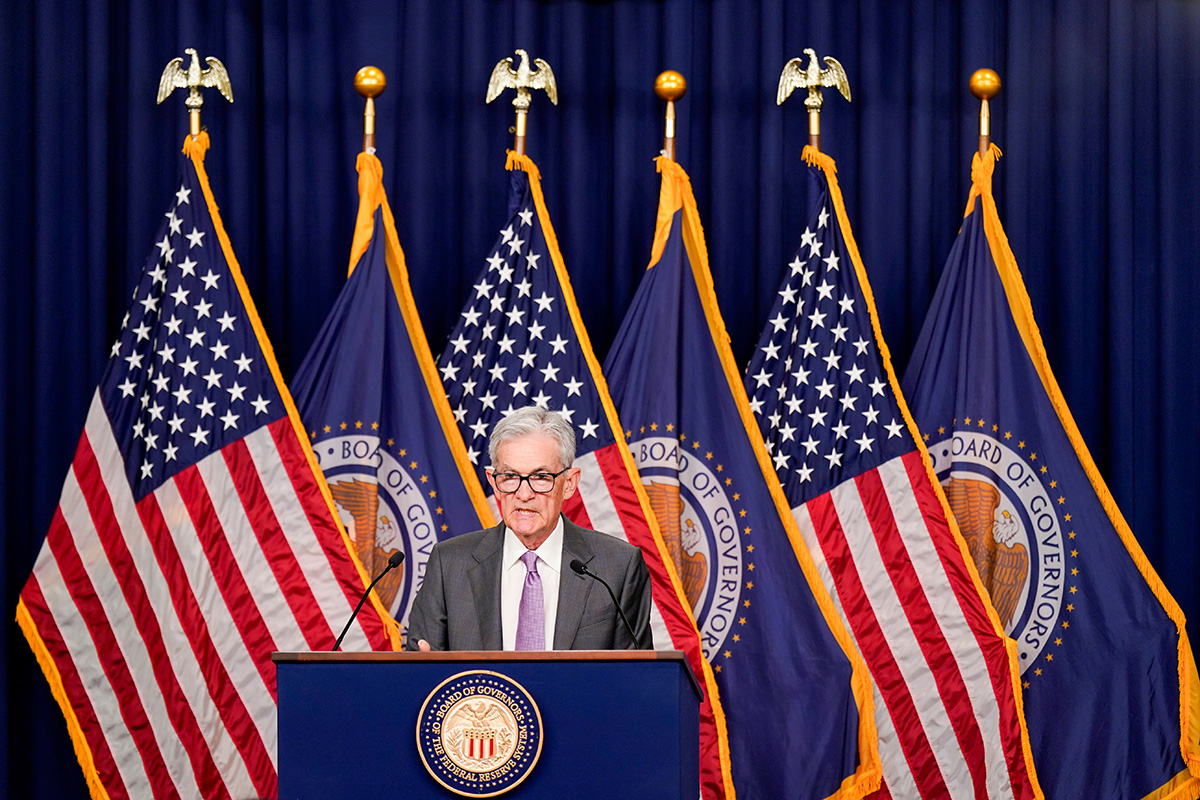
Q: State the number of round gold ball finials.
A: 3